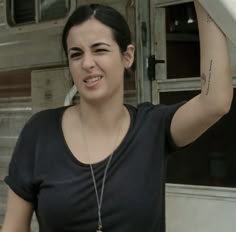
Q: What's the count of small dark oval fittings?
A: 1